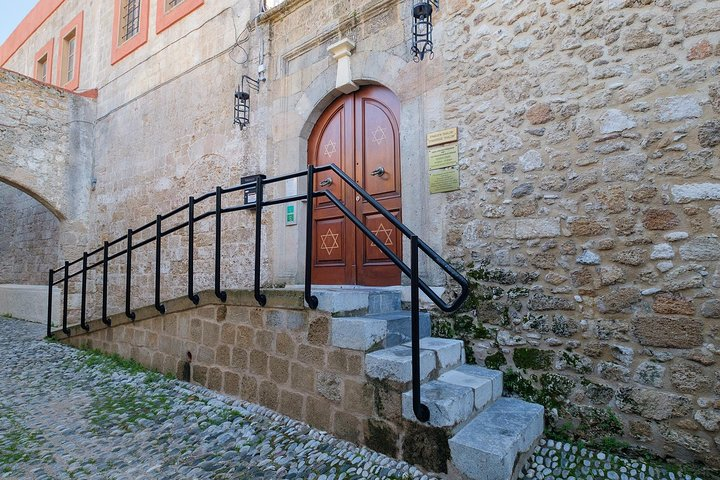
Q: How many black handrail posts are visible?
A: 11